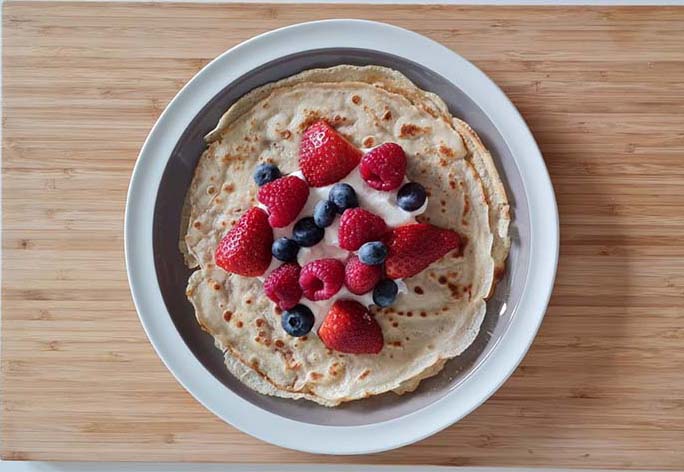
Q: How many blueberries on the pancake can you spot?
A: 9